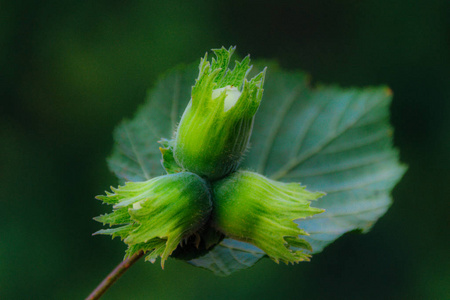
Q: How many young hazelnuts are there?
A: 3